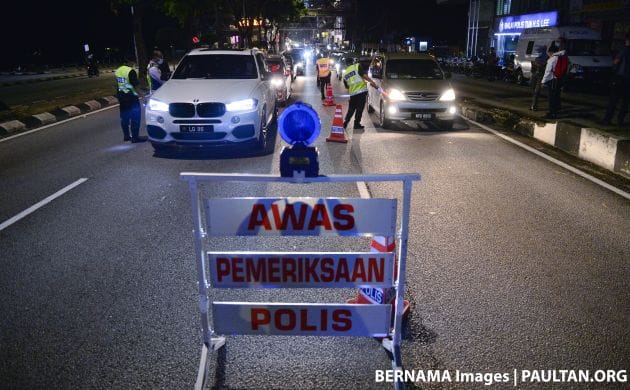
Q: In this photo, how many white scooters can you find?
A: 0